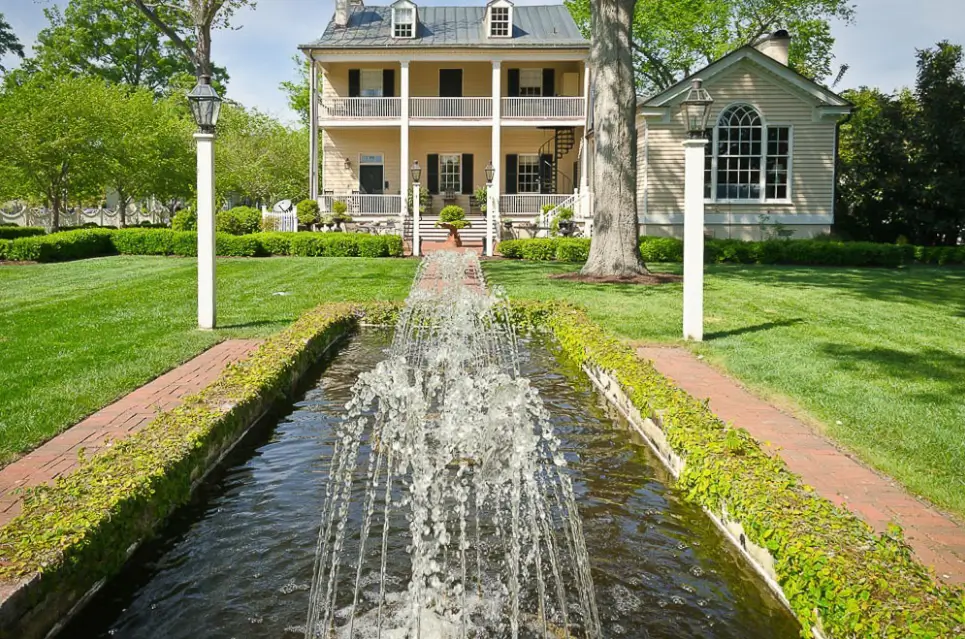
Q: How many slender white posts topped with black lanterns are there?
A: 4